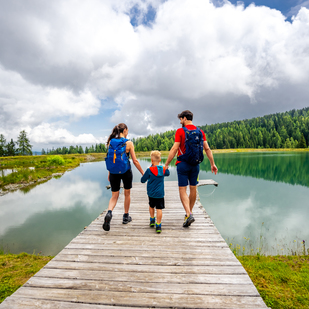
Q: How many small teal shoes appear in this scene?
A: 2